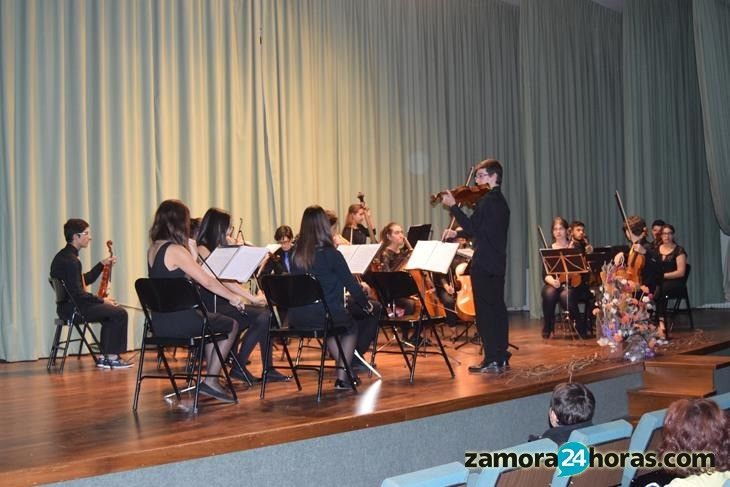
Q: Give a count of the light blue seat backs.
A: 5